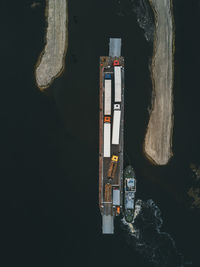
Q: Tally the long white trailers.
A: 4